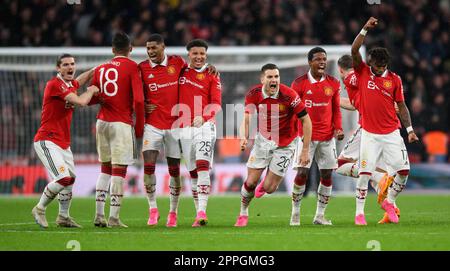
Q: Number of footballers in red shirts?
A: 8